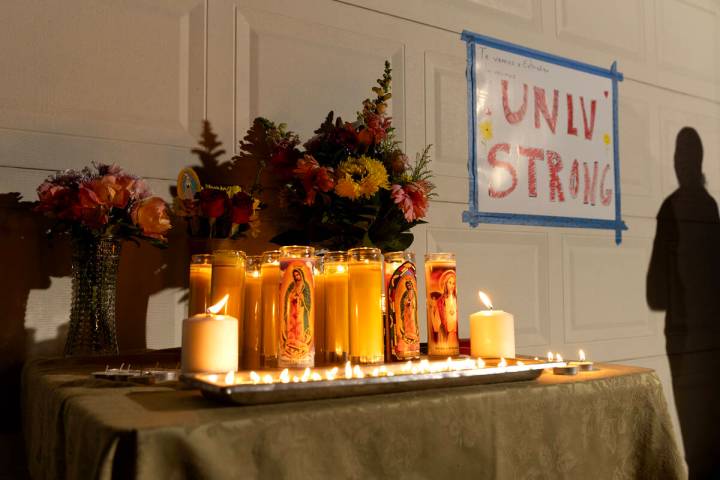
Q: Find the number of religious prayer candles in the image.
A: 3